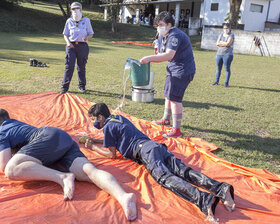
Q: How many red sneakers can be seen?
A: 2